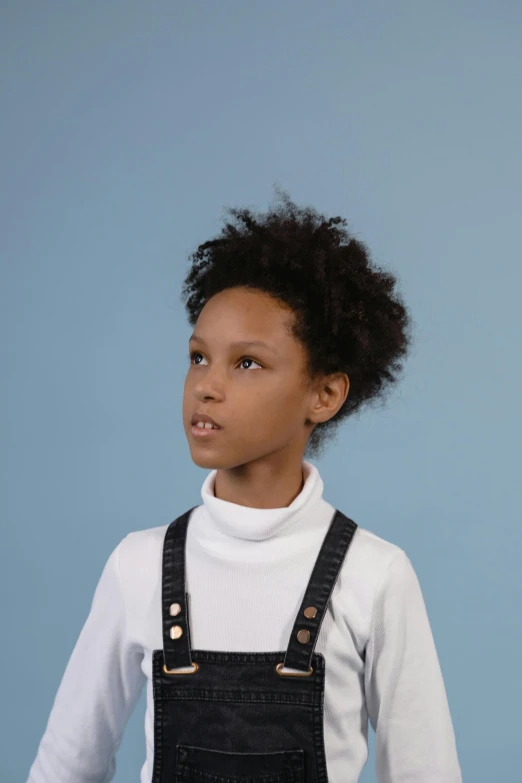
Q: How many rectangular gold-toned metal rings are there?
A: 2